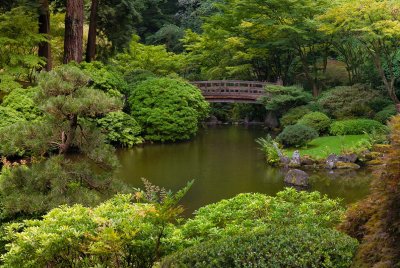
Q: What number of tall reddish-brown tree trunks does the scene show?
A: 3